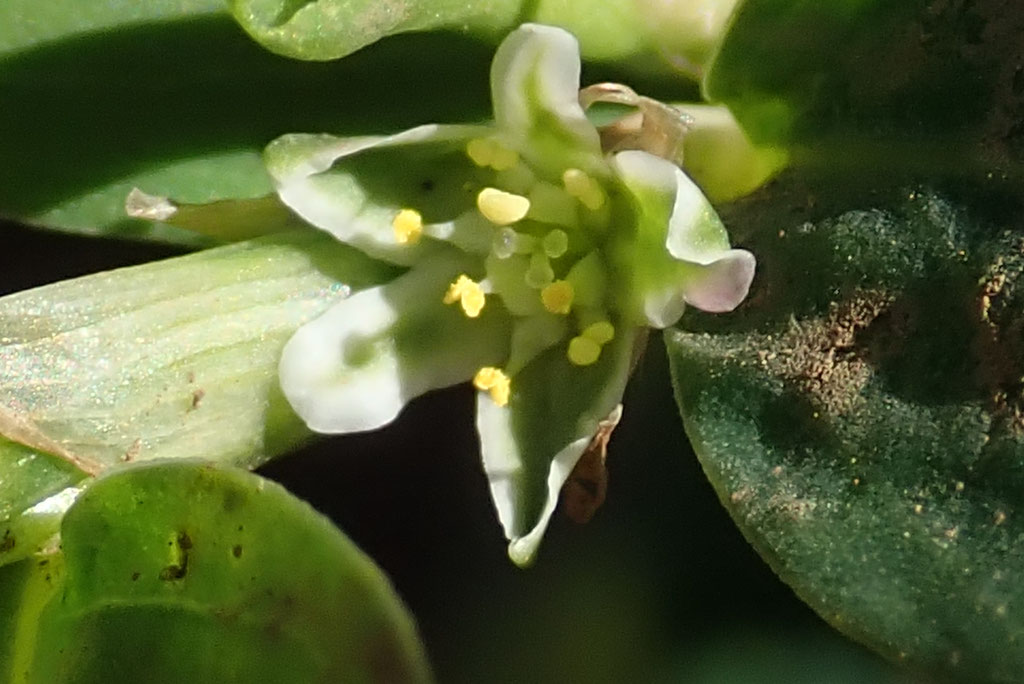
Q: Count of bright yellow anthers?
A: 8